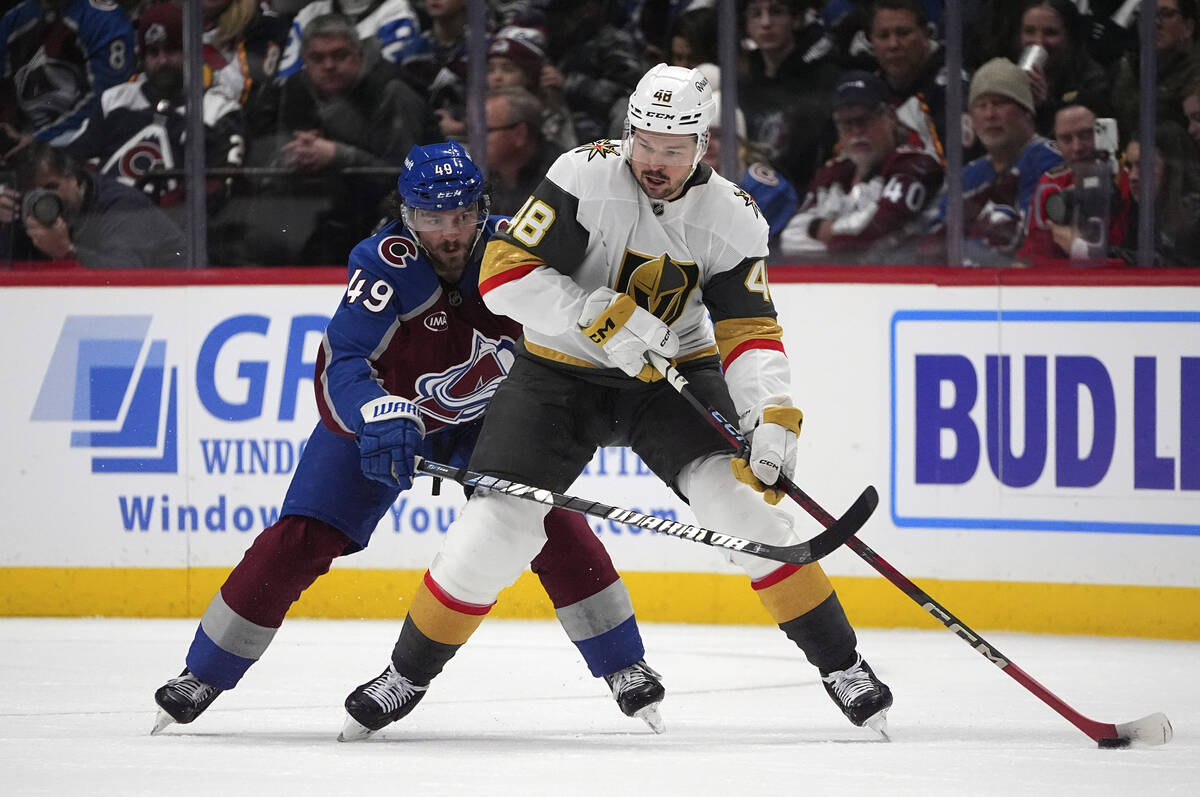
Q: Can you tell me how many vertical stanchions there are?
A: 5